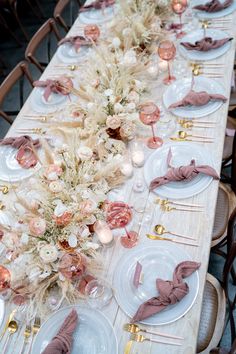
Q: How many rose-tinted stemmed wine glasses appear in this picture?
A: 9